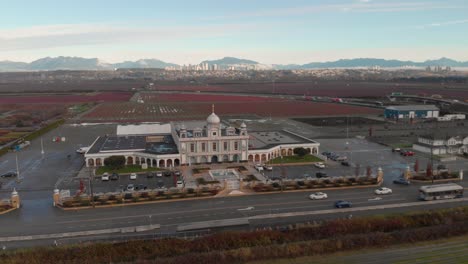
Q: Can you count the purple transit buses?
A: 0